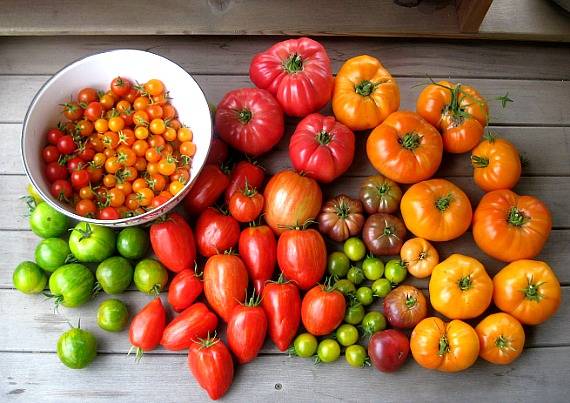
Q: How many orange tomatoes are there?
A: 11